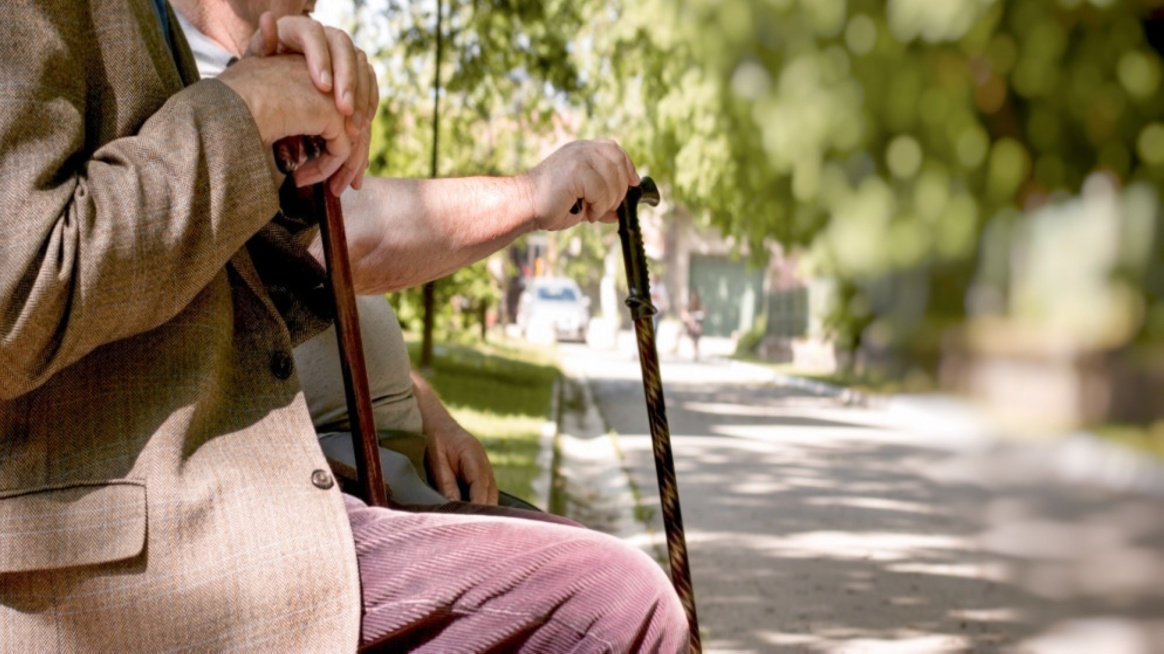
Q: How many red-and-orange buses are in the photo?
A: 0